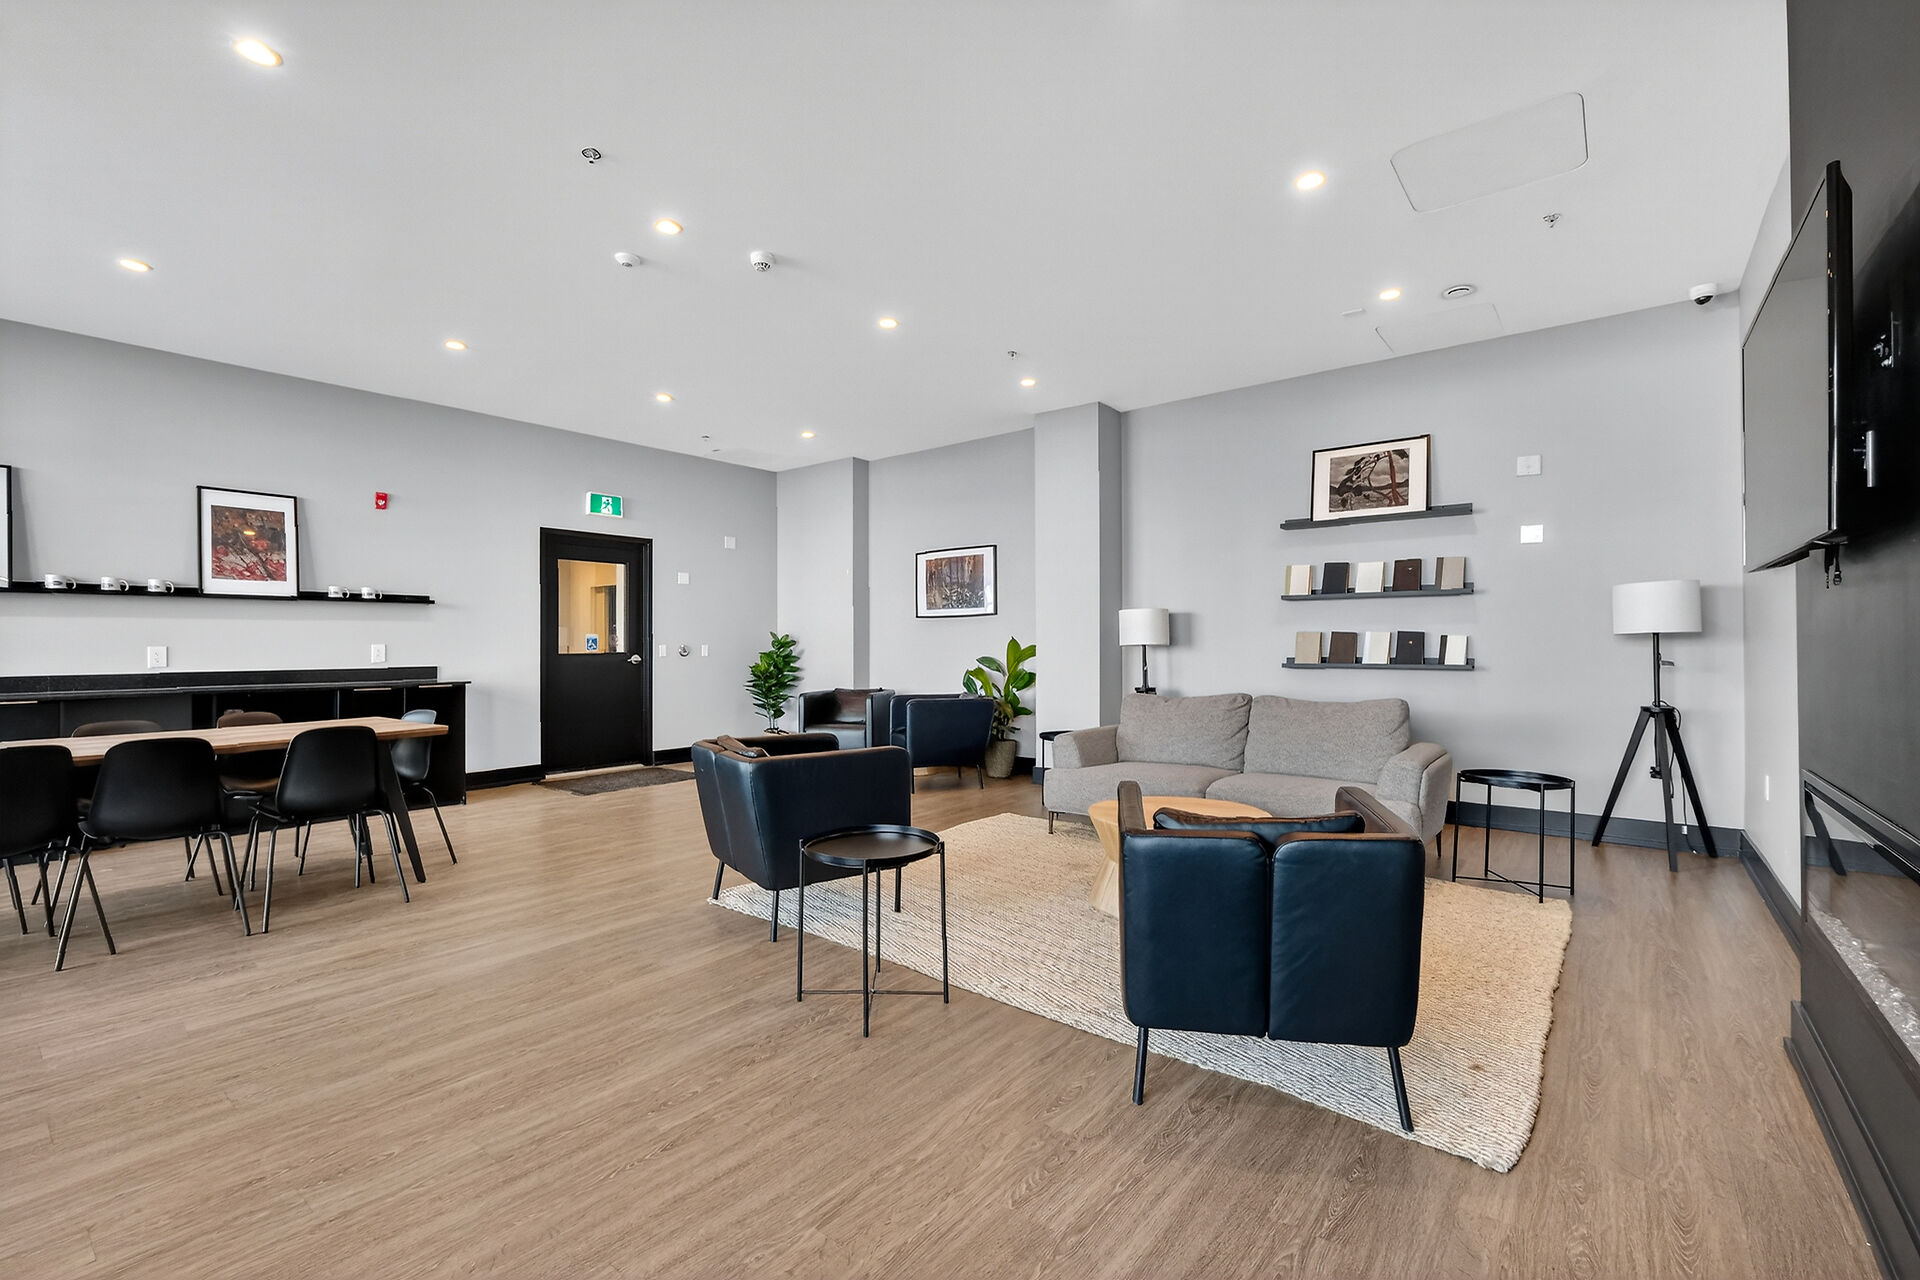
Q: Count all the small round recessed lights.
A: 10